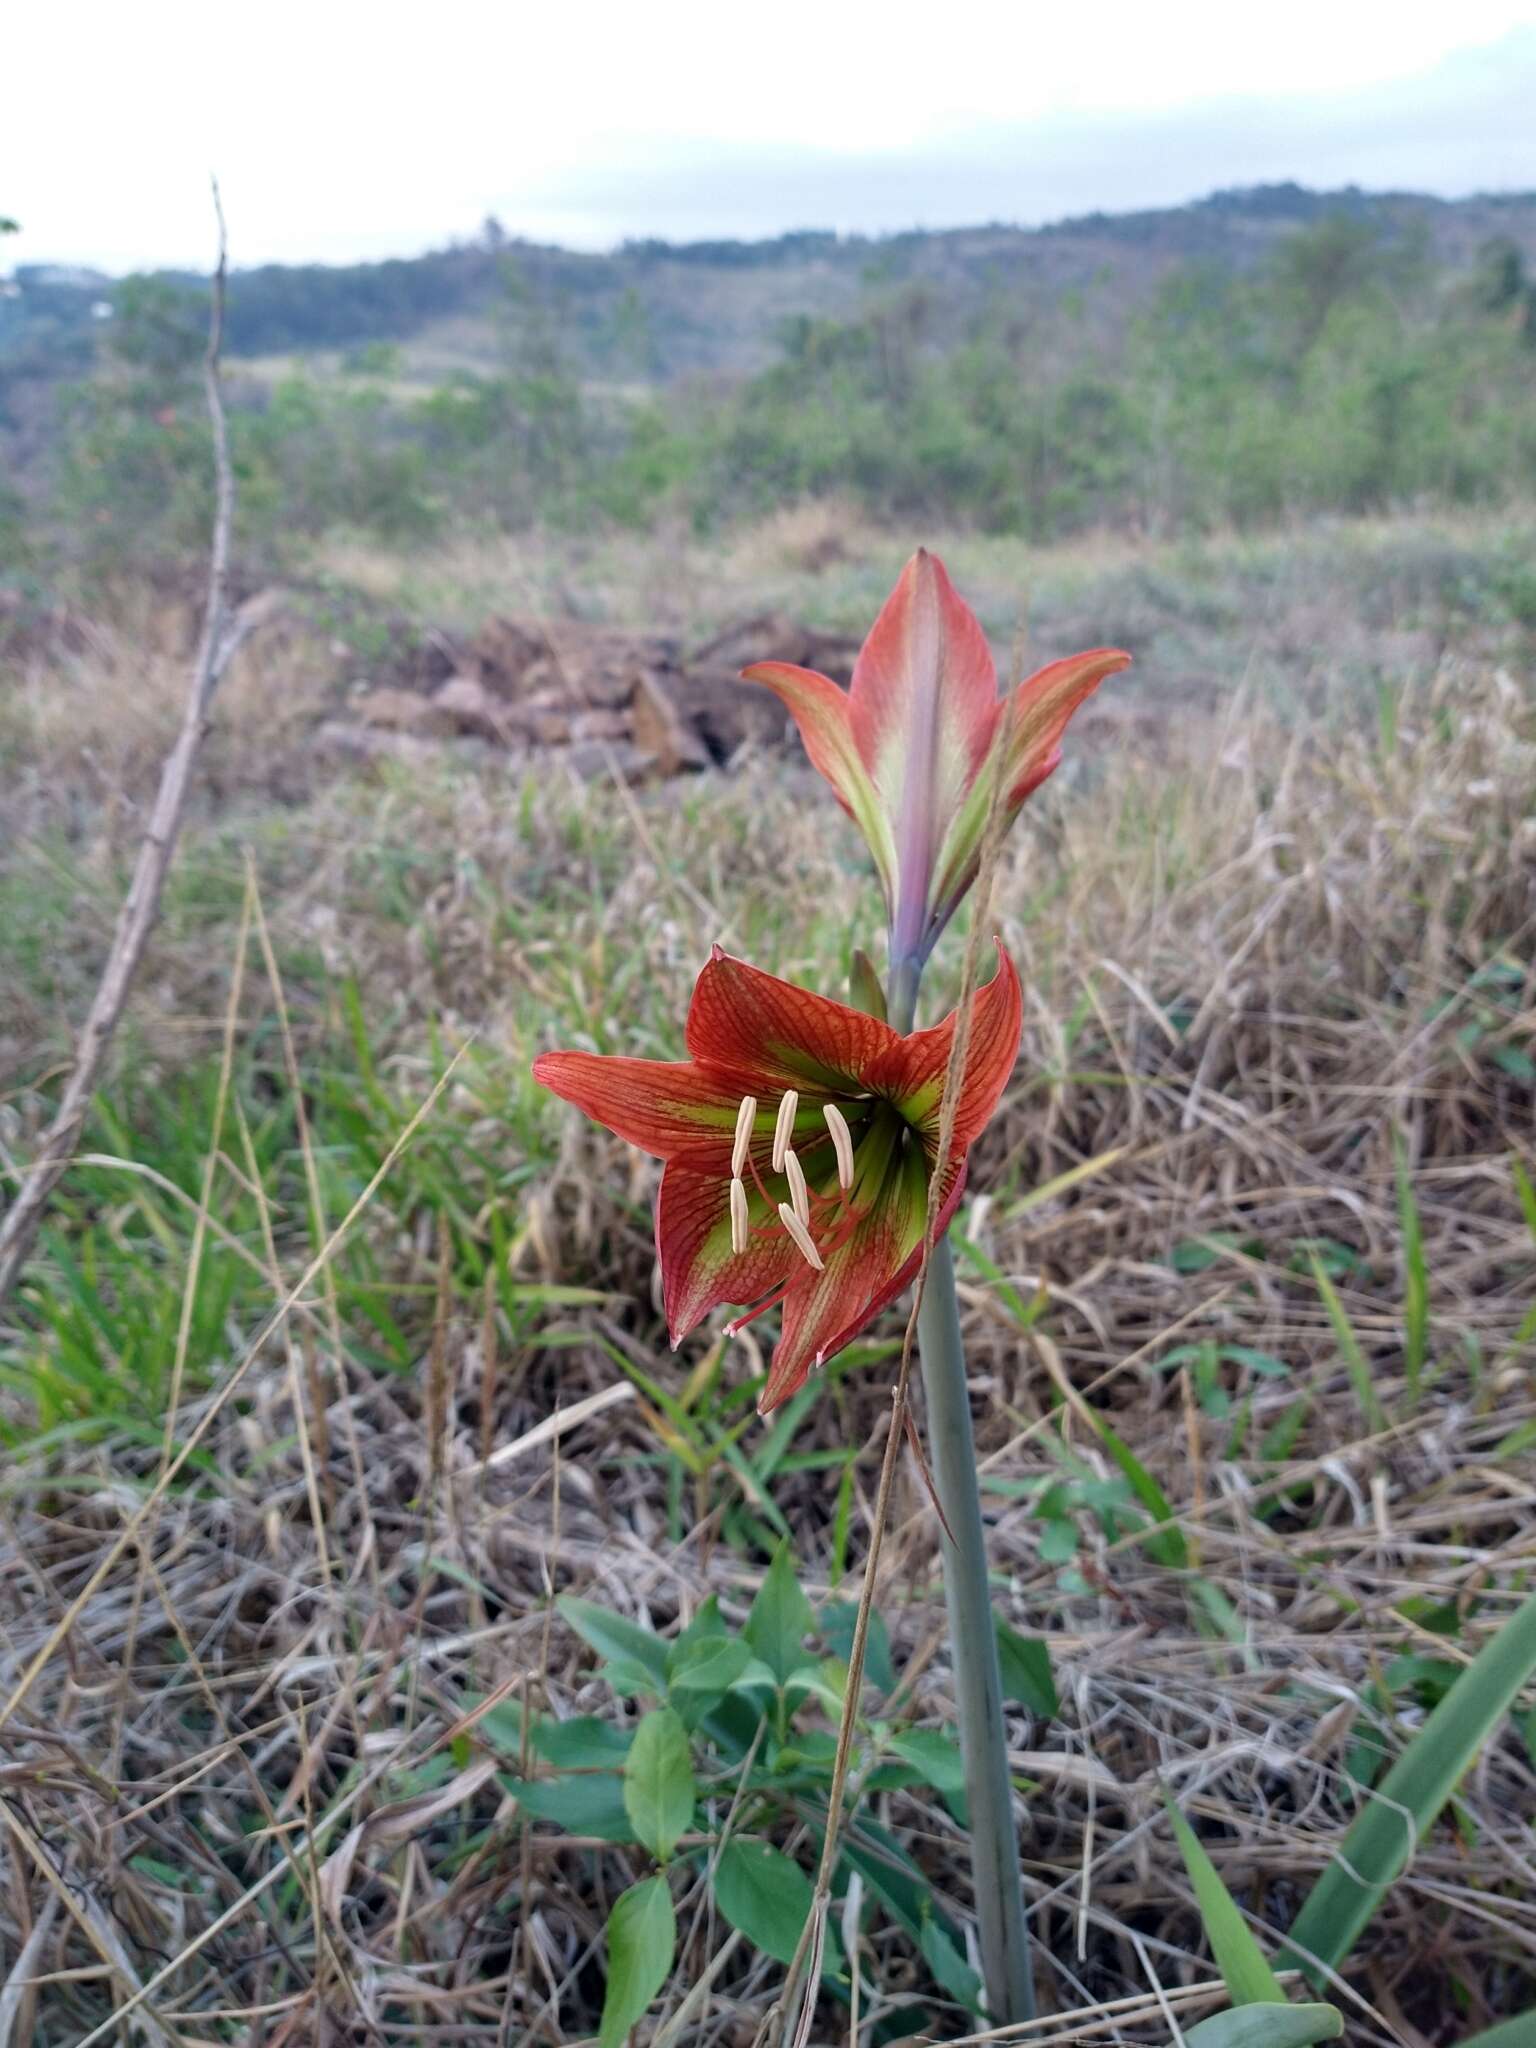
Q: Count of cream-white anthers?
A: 6